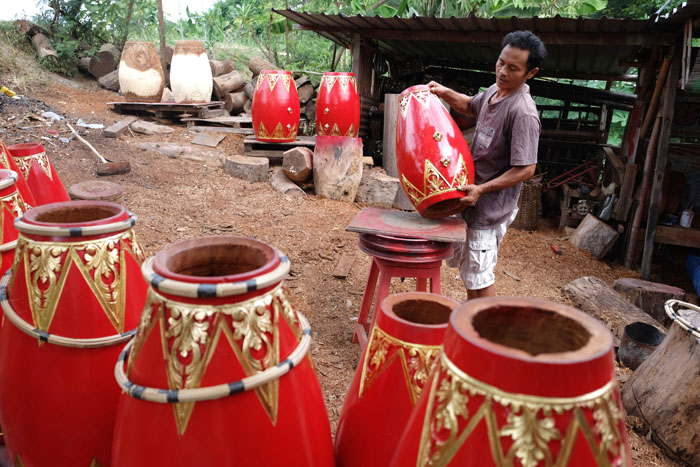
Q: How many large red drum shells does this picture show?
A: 10